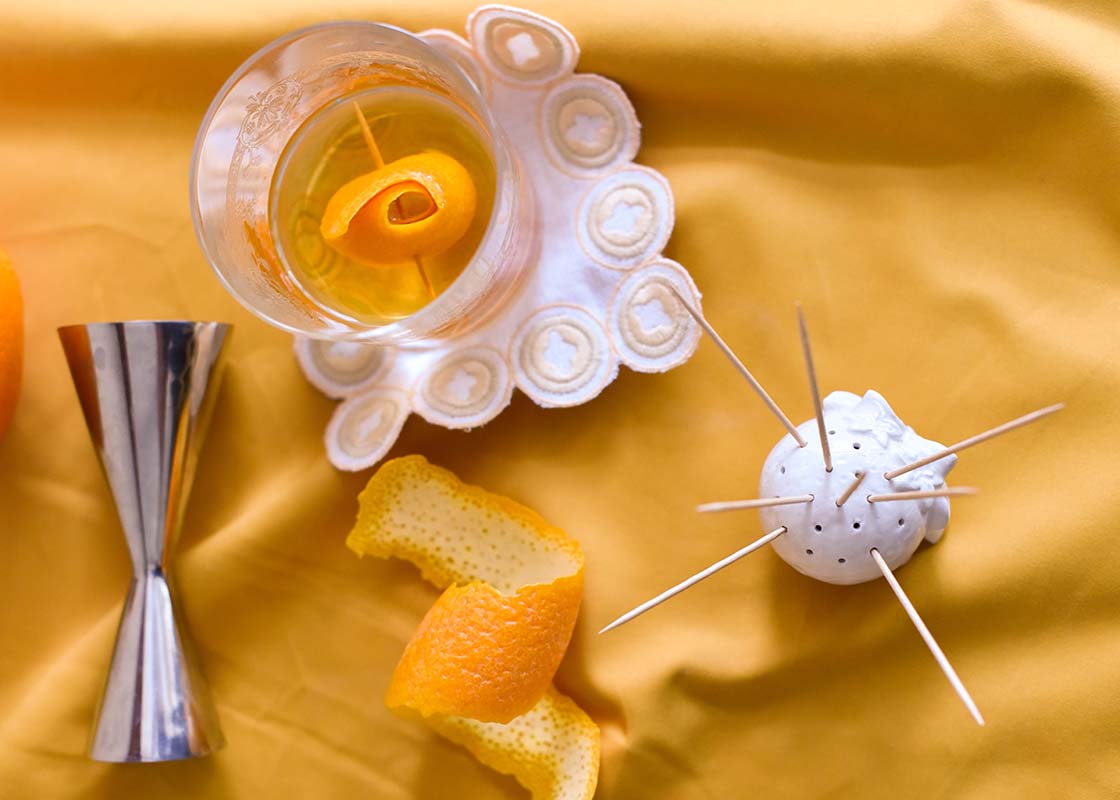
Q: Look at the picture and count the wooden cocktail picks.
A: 9